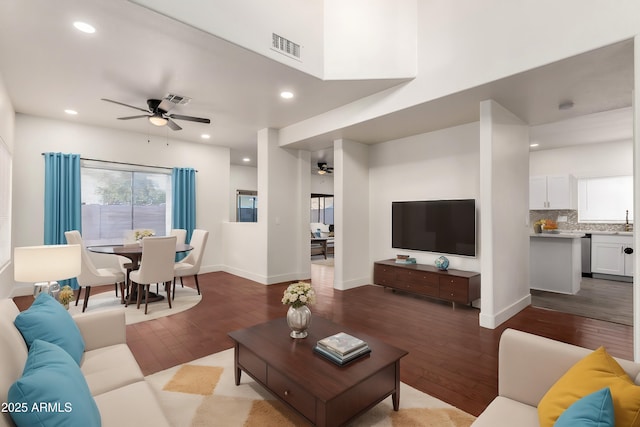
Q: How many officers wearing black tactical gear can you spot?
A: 0